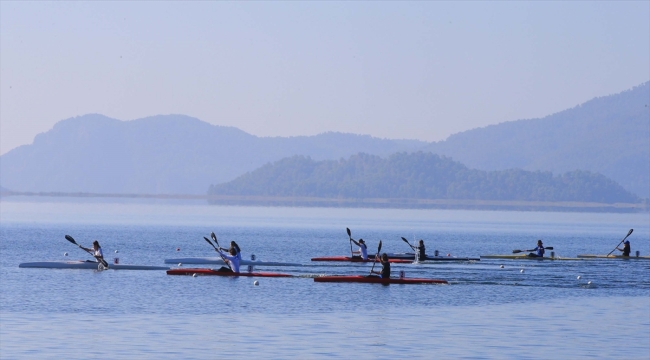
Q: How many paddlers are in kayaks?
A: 8